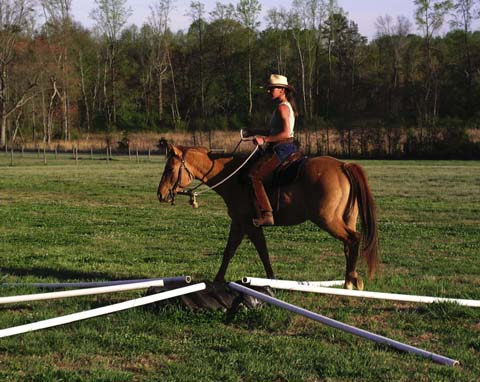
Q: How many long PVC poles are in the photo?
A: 6